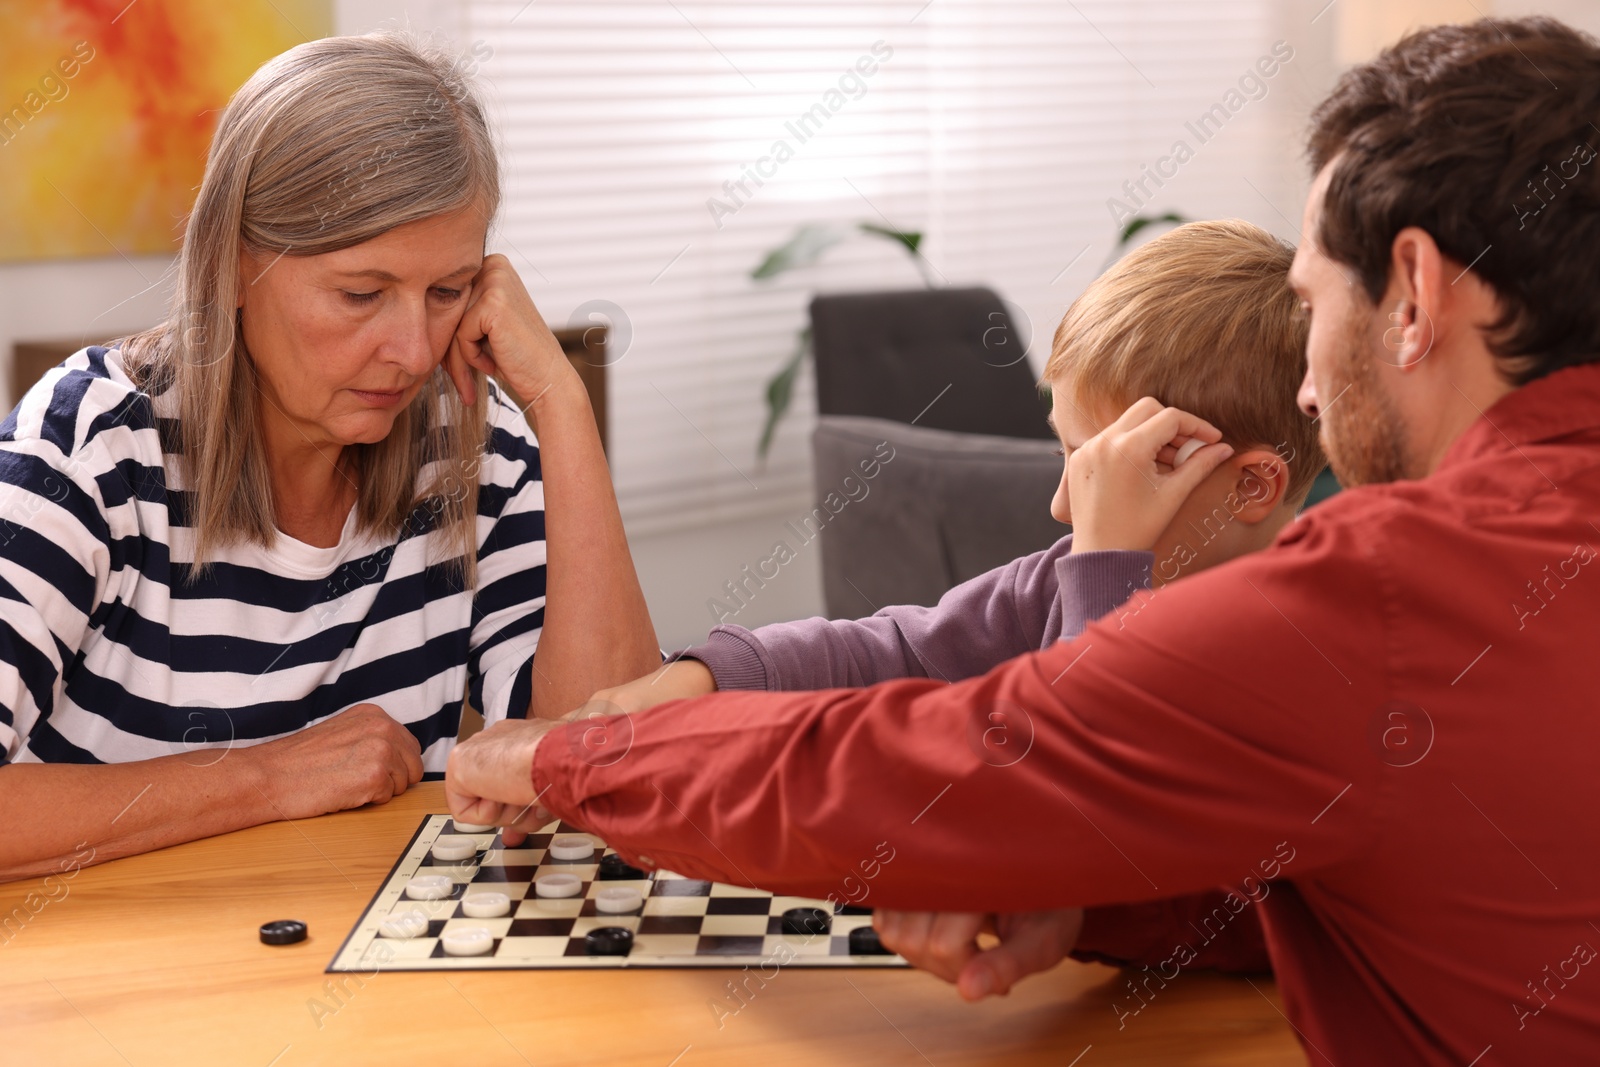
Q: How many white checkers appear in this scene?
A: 10